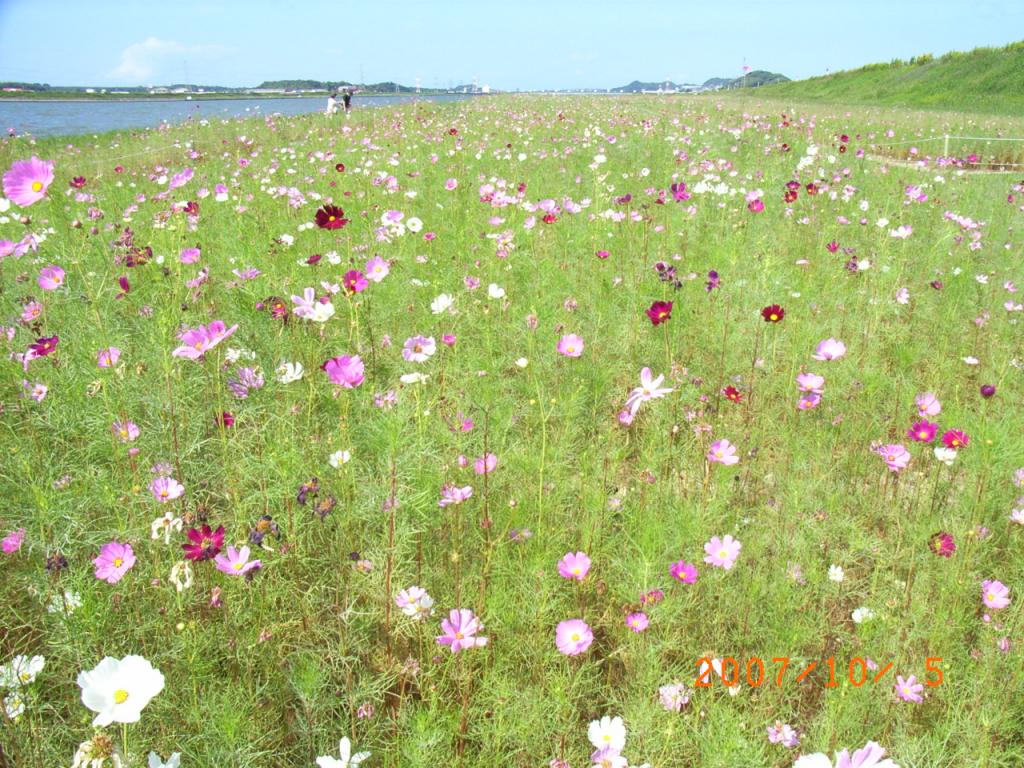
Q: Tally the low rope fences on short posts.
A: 1